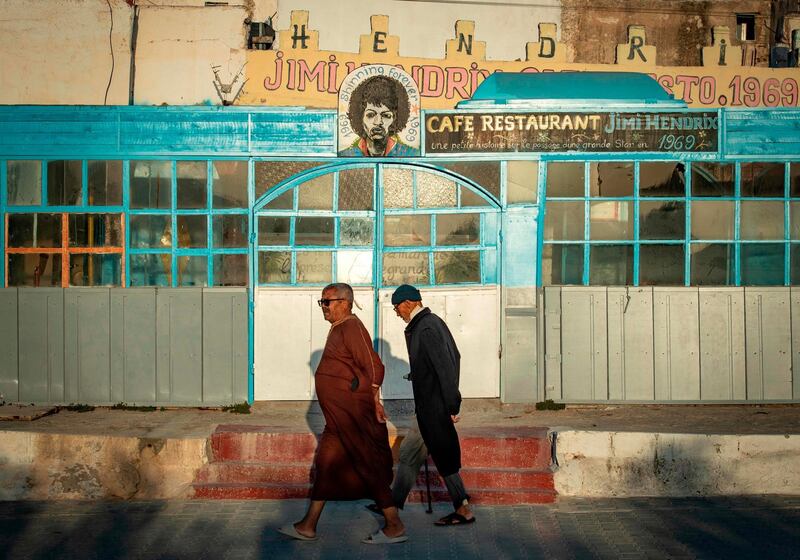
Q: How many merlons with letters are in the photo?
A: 6